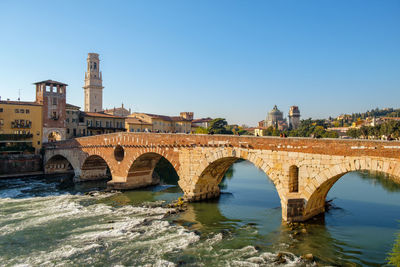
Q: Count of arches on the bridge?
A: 5